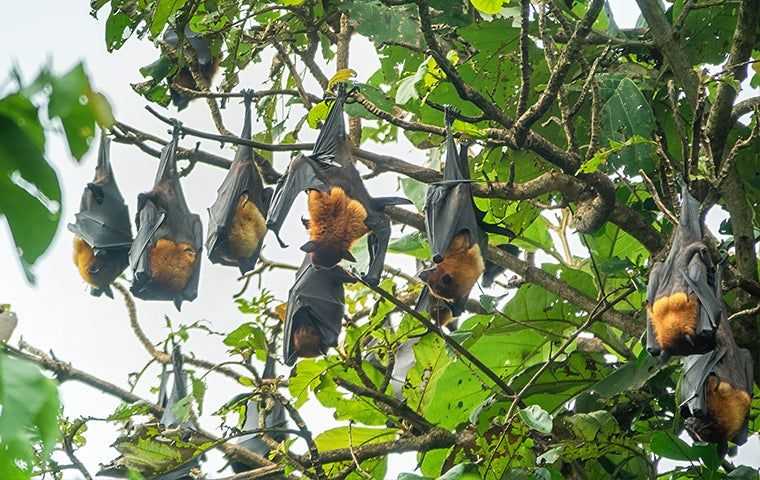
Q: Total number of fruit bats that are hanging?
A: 12